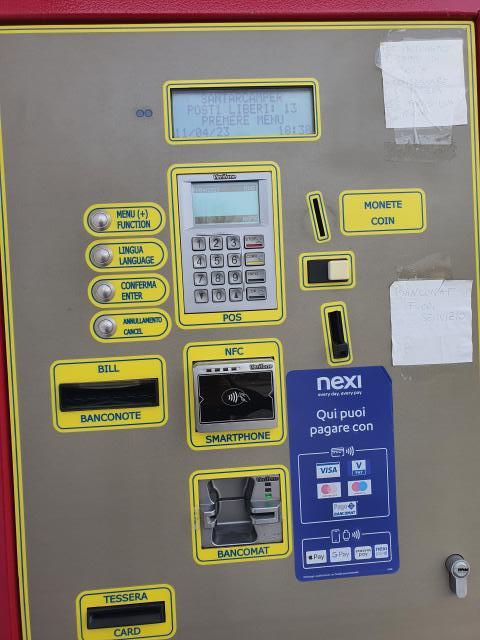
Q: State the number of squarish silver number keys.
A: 10